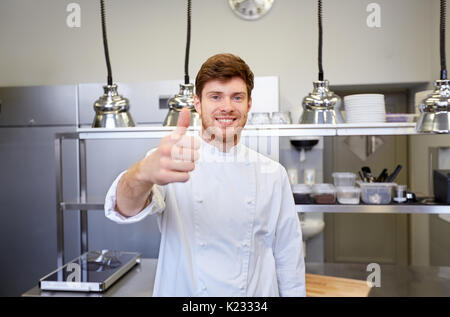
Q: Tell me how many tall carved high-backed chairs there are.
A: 0